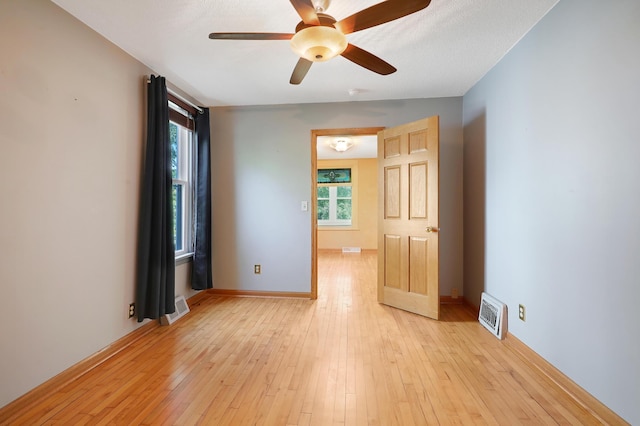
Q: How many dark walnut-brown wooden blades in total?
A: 5